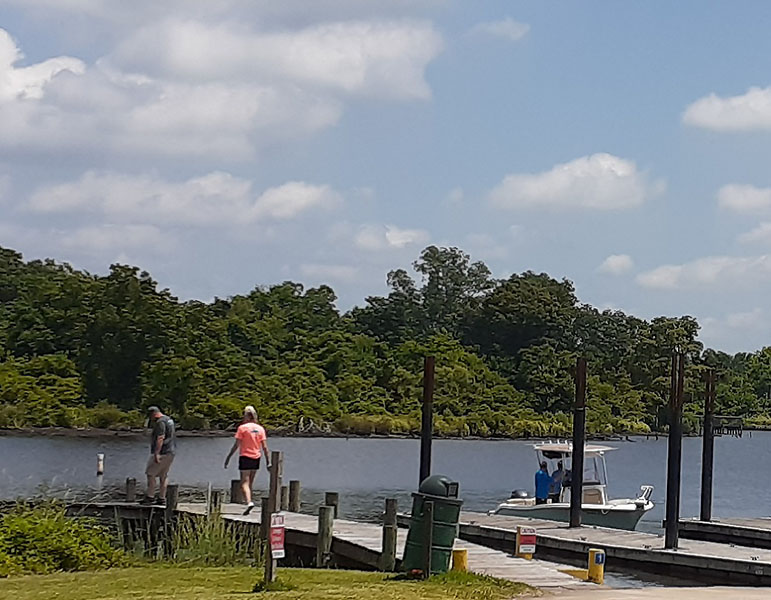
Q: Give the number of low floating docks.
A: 2